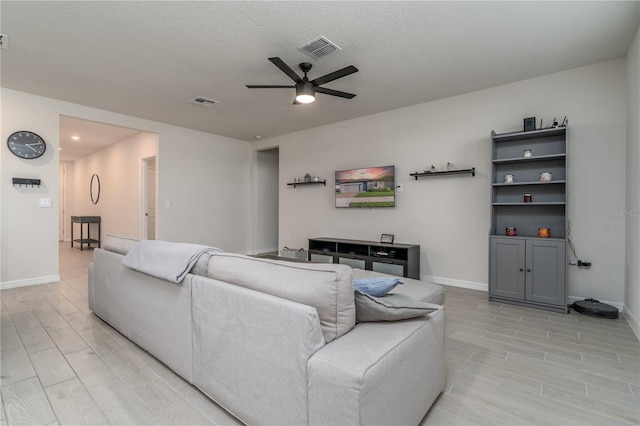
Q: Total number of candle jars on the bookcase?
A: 6